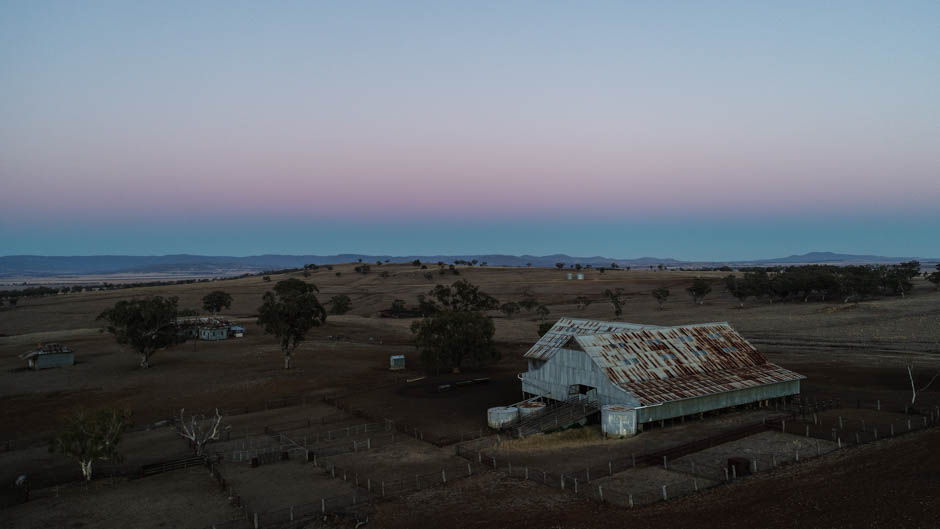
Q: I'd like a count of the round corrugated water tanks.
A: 3